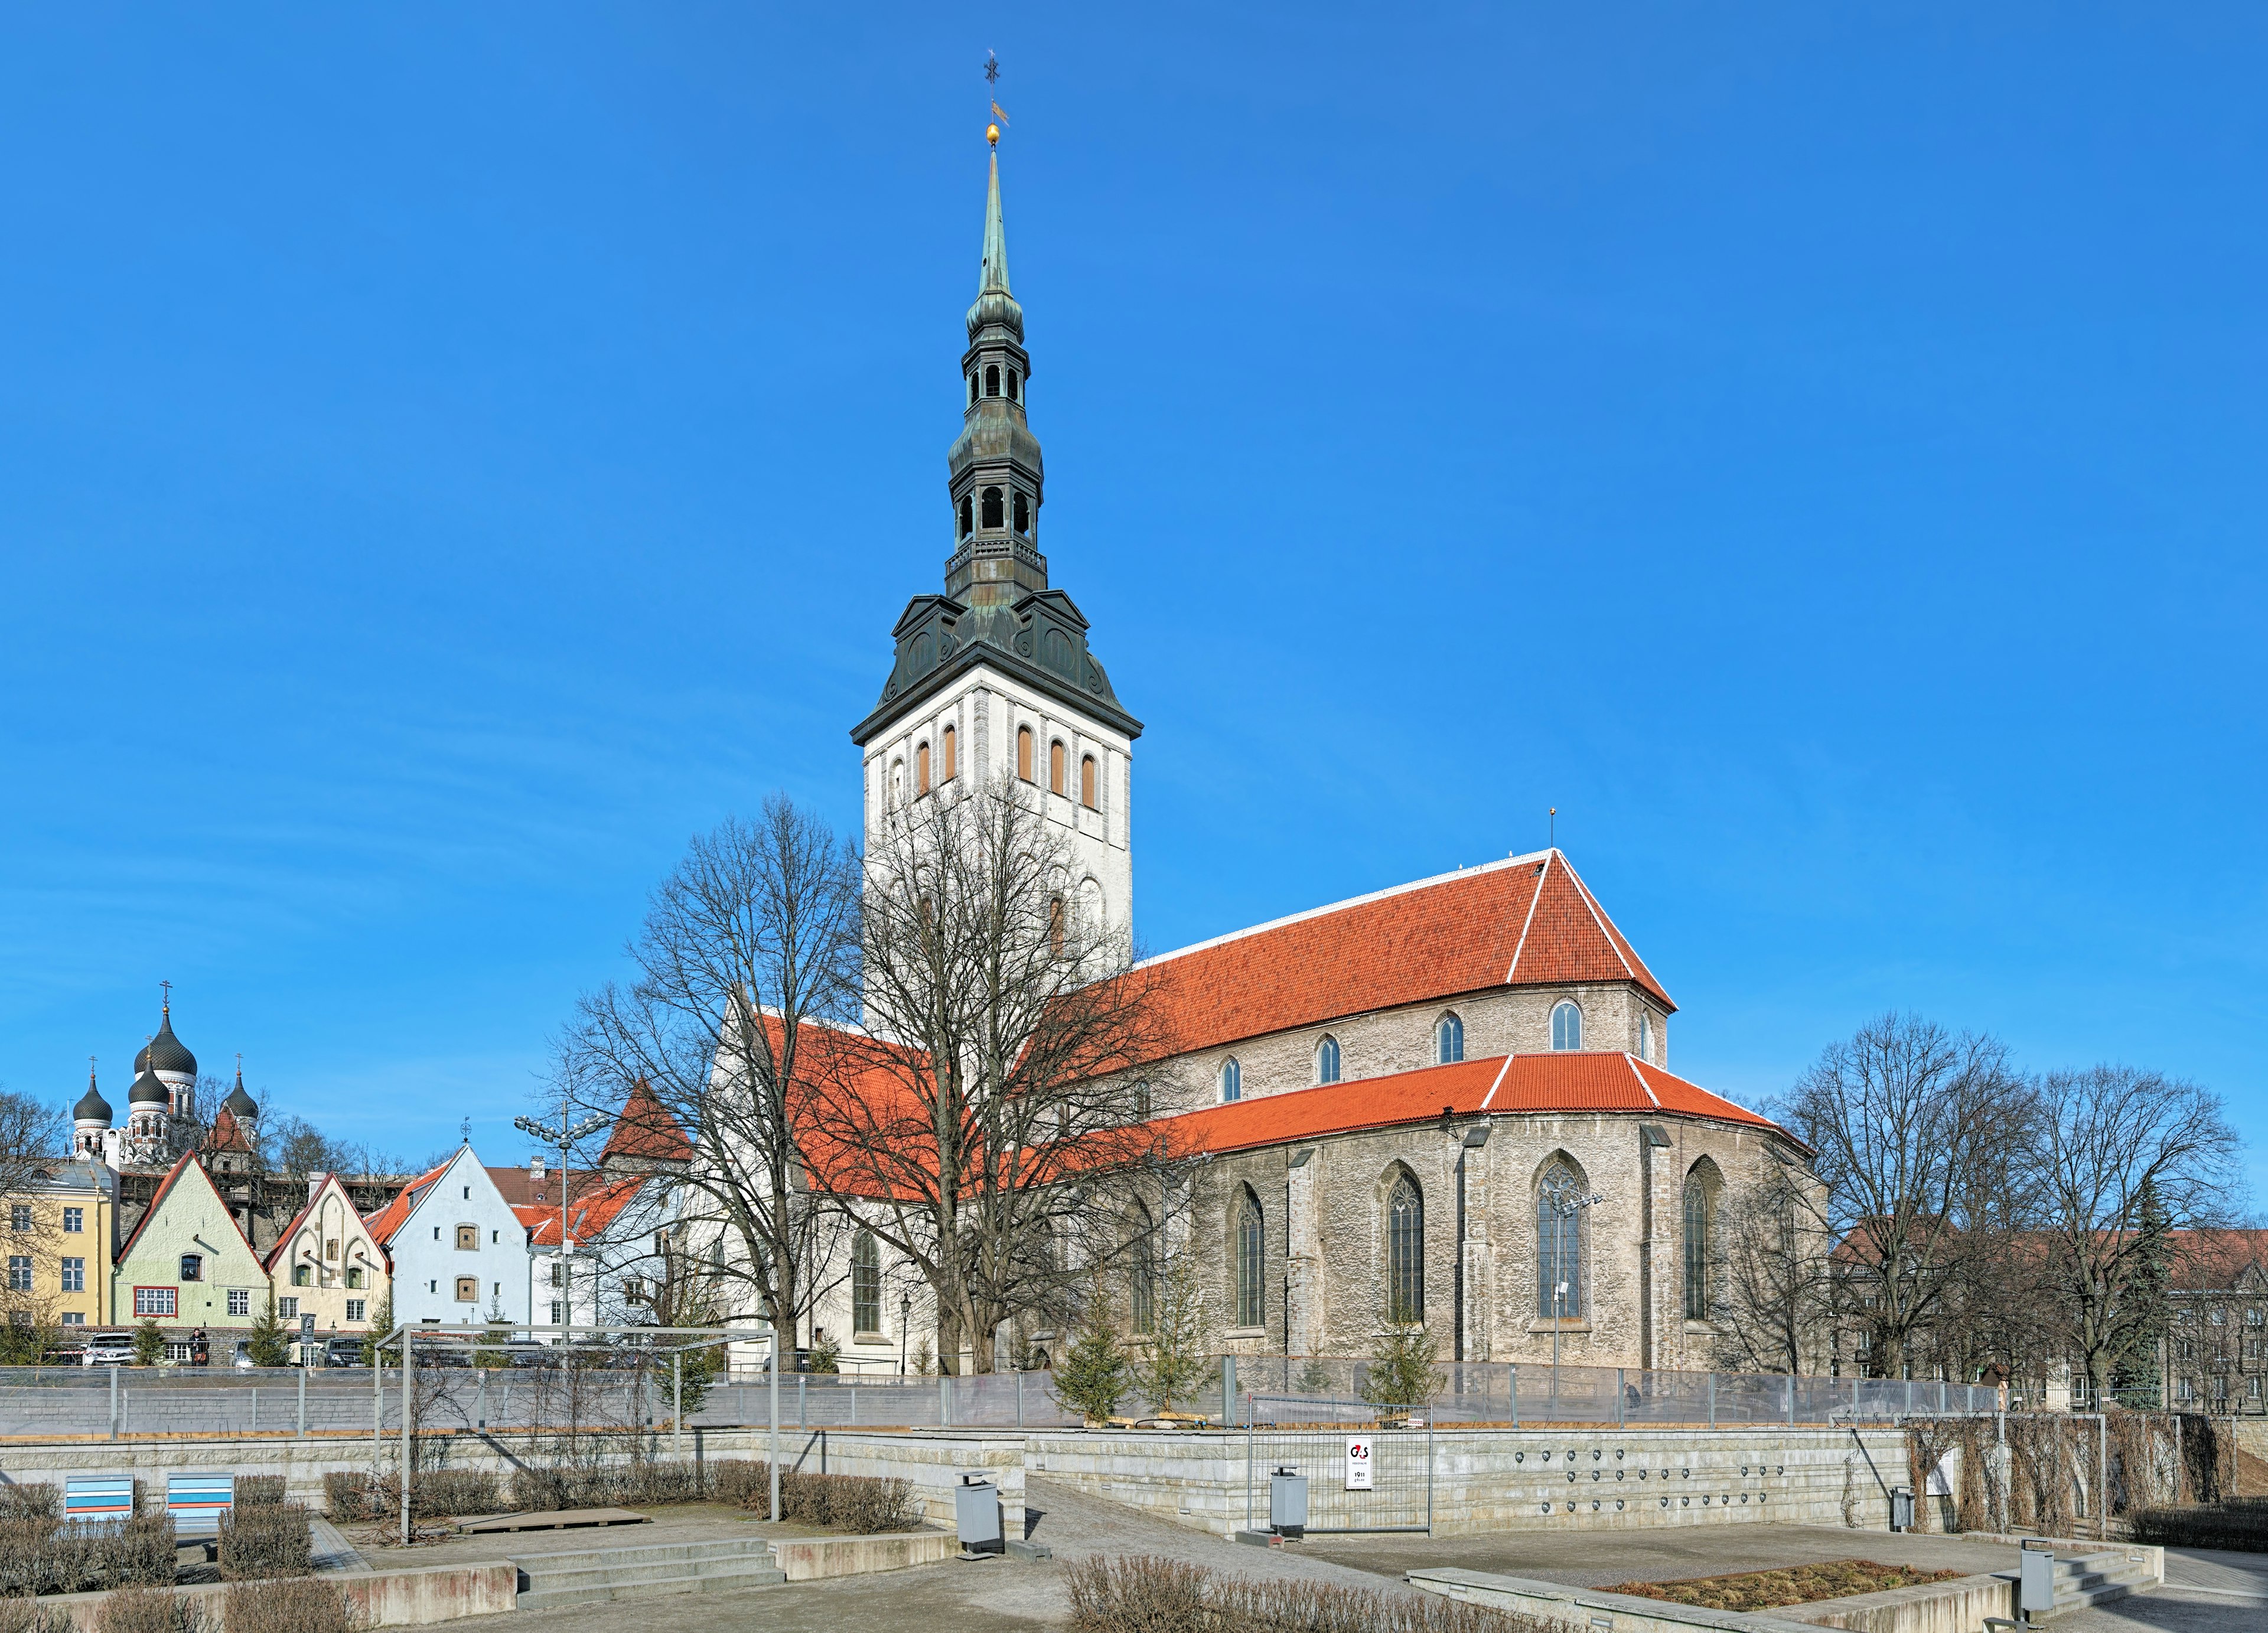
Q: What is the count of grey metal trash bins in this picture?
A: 4